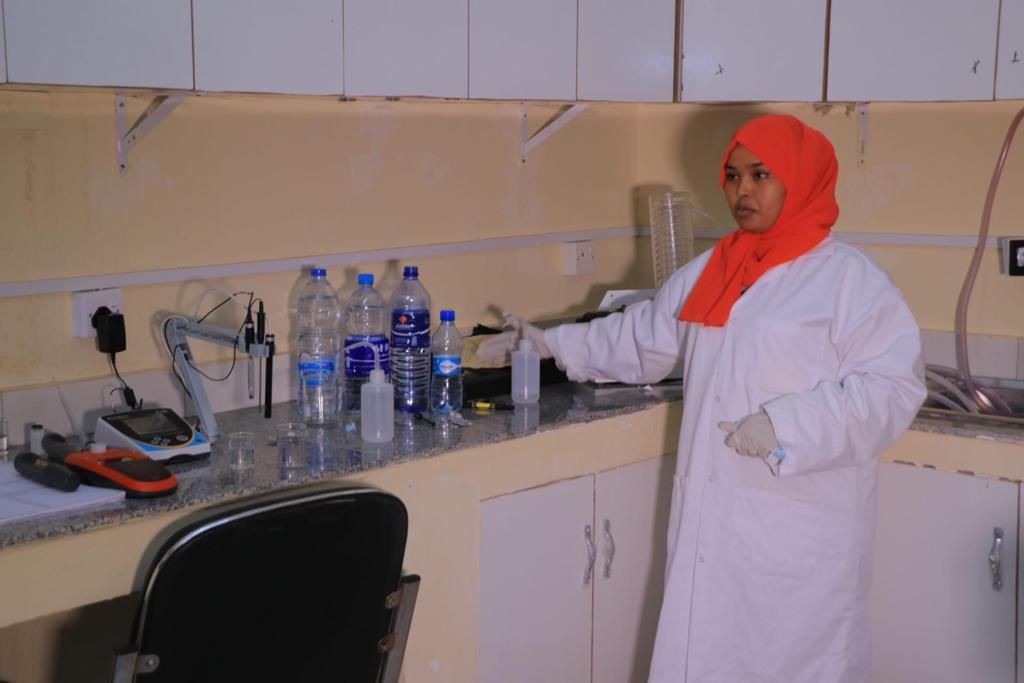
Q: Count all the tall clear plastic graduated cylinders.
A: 1